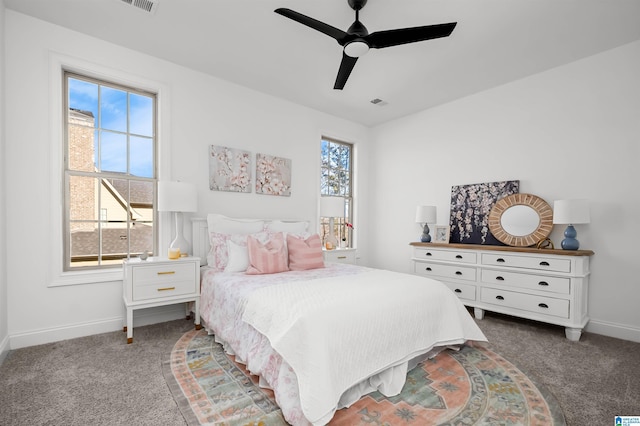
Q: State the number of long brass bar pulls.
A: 3